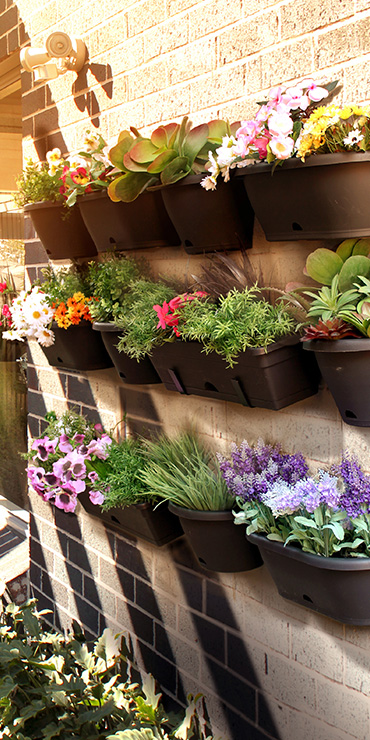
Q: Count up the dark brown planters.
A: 11